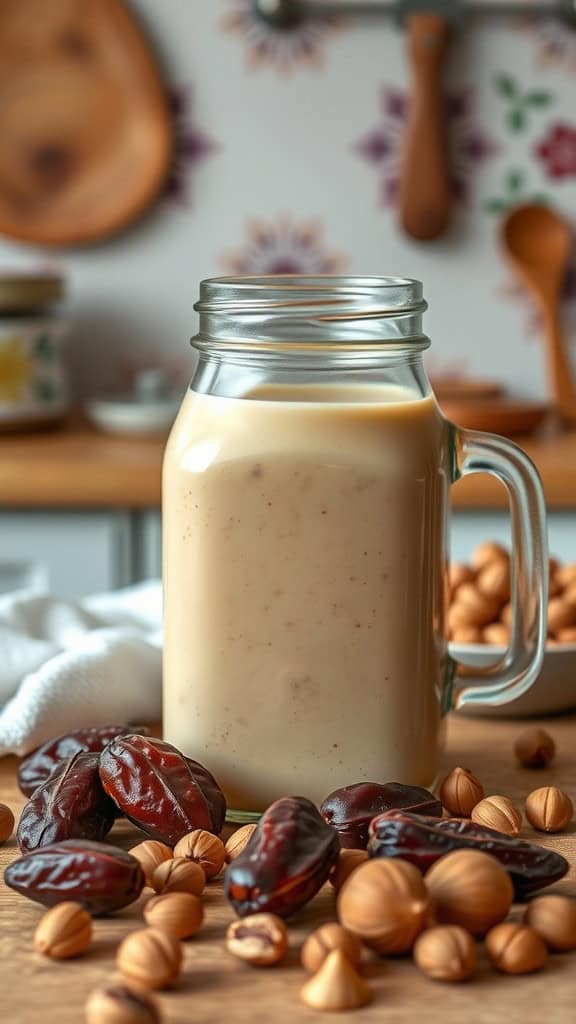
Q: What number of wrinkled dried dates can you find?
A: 7